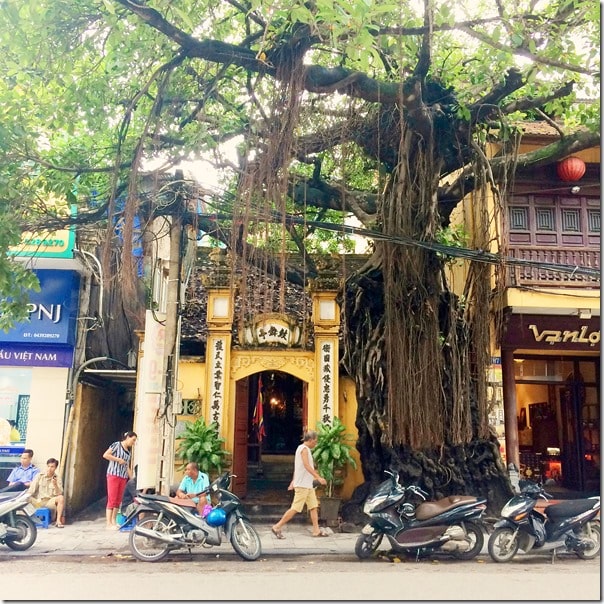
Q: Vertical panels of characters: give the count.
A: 2